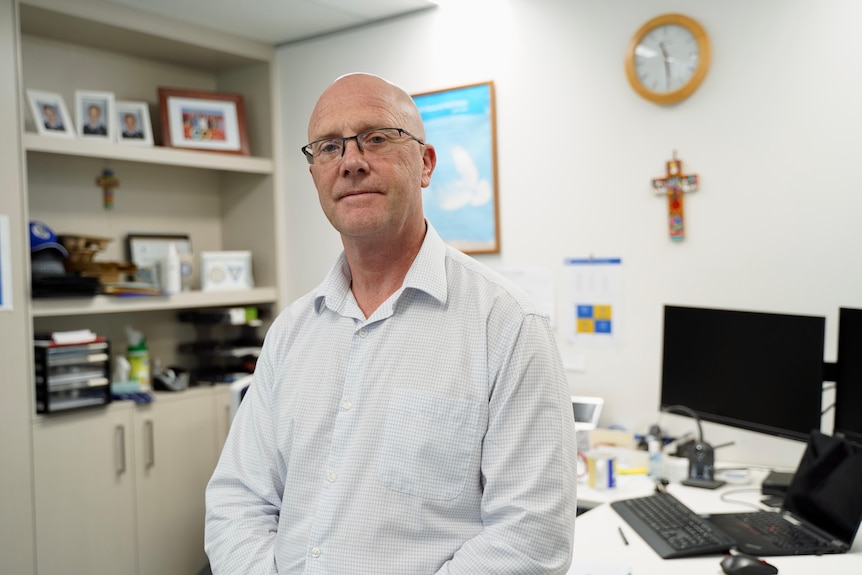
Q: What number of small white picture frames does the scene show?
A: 3